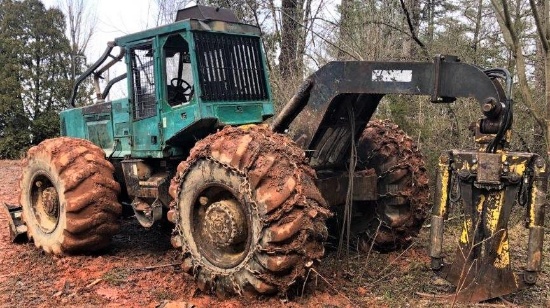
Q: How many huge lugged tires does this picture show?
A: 3